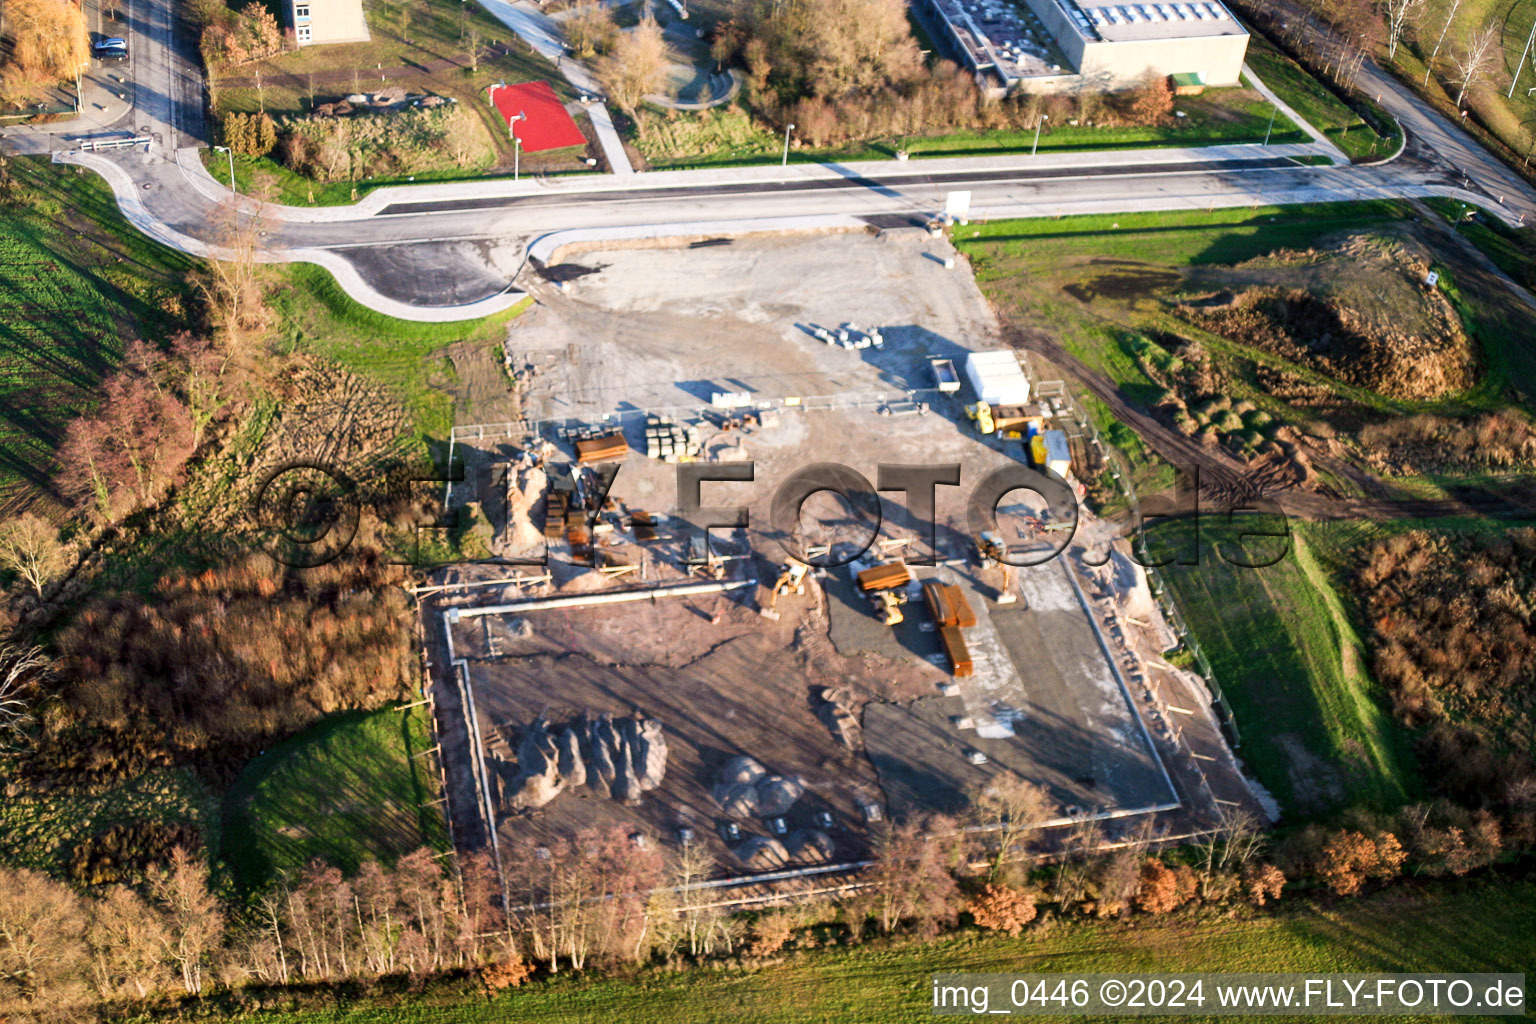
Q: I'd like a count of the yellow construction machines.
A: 4